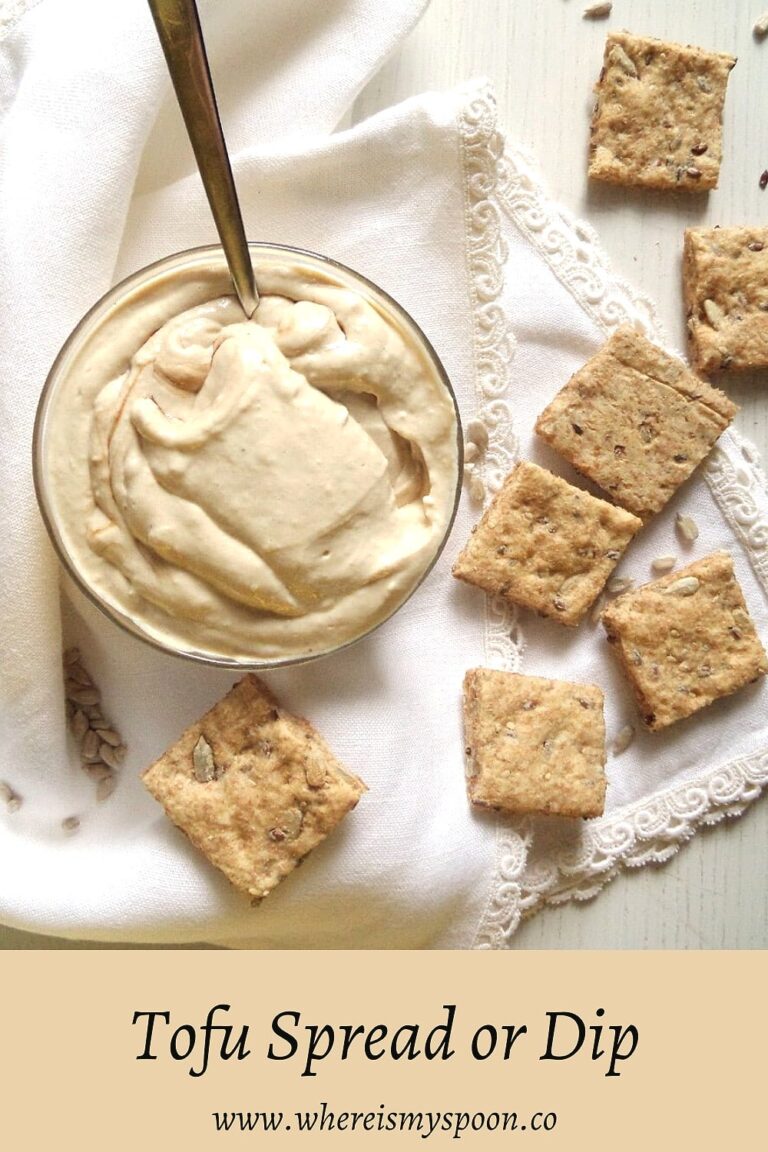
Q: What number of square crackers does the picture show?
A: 7